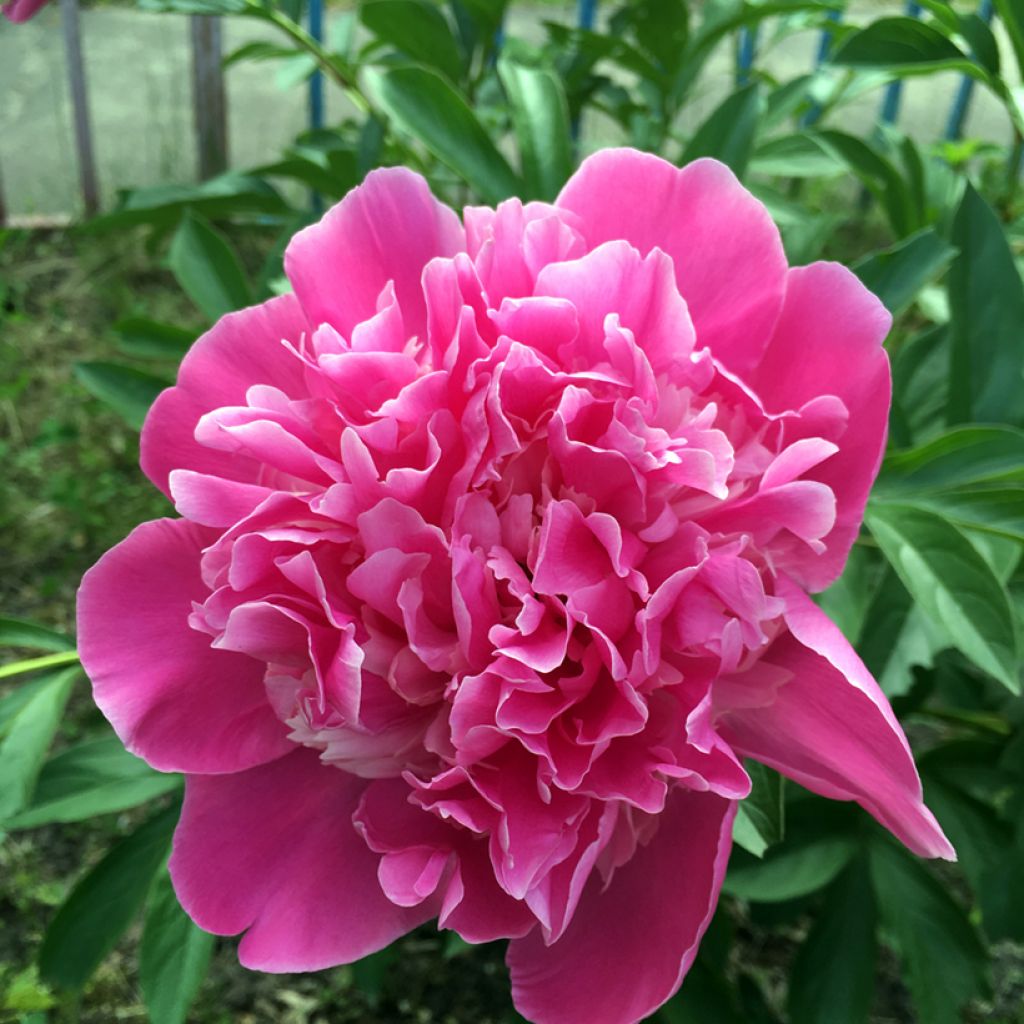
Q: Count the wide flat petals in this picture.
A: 8